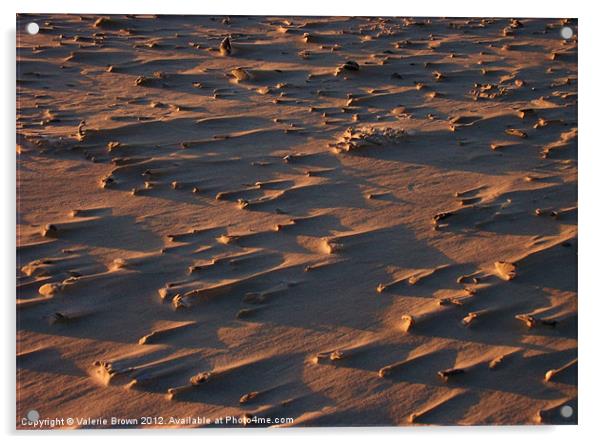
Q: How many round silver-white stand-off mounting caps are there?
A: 4